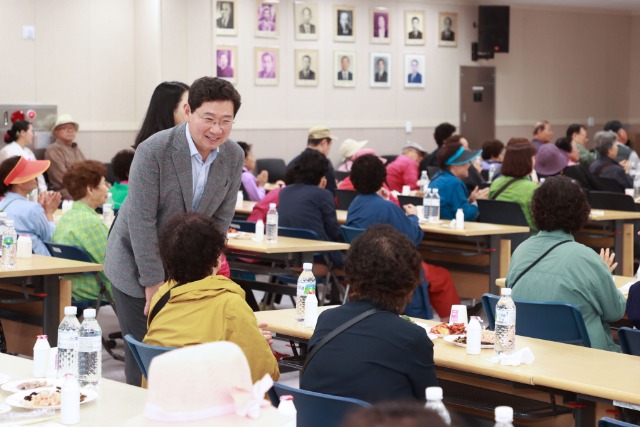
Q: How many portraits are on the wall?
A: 13